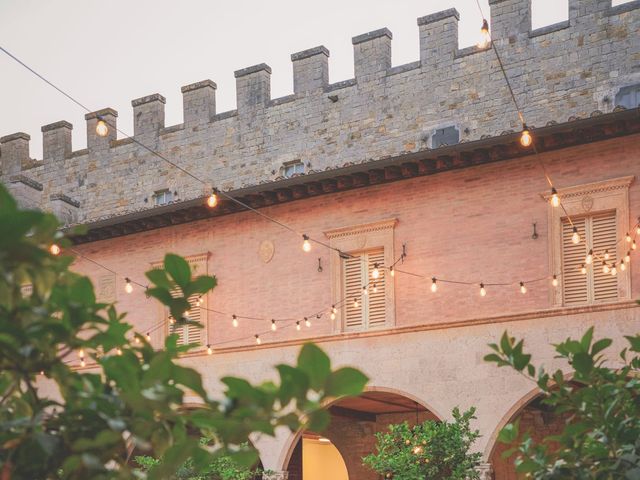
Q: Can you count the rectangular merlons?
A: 11